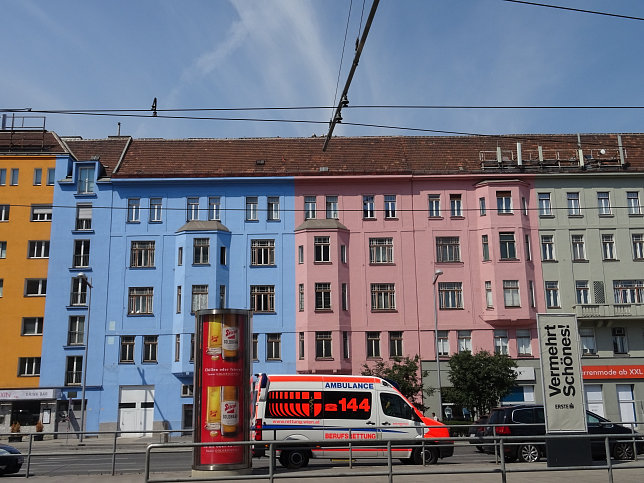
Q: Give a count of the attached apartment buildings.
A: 4